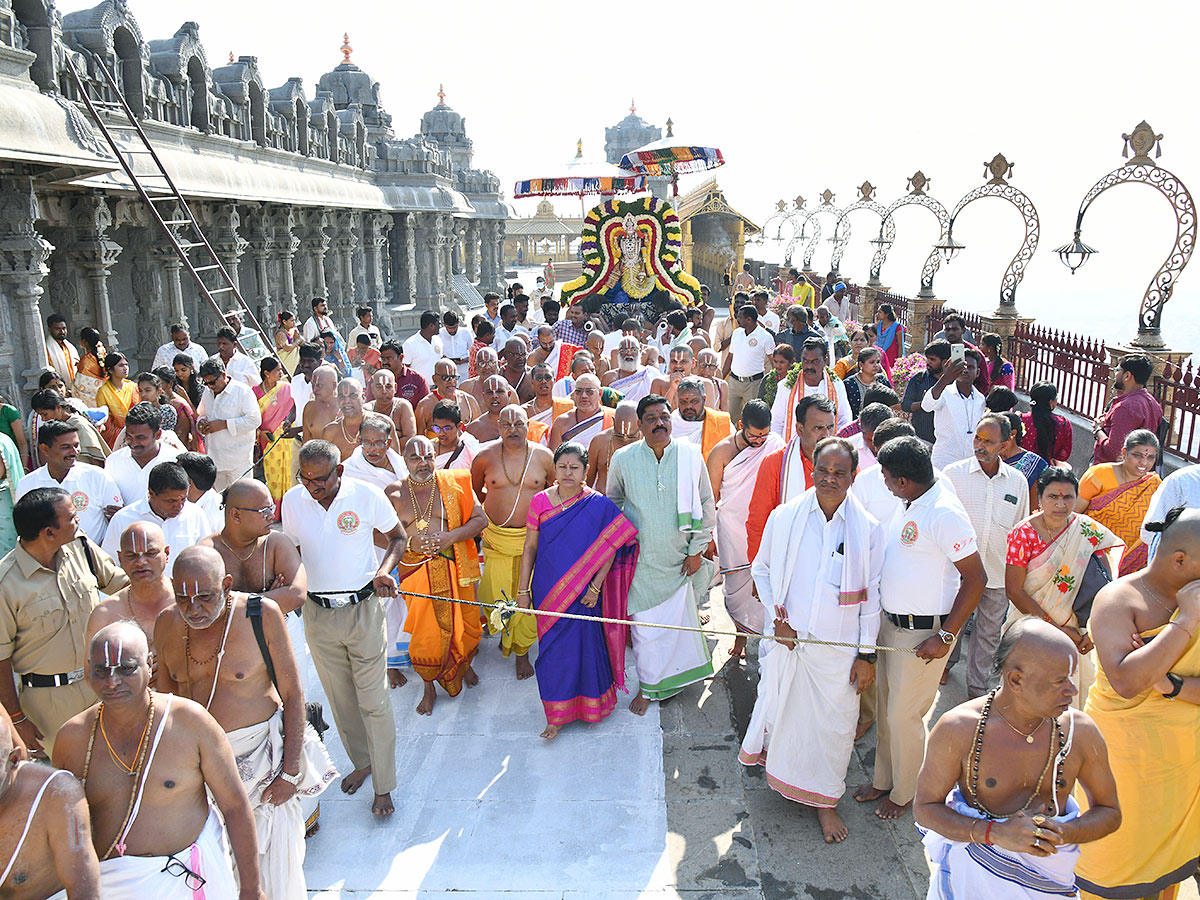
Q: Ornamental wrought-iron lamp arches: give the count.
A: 7